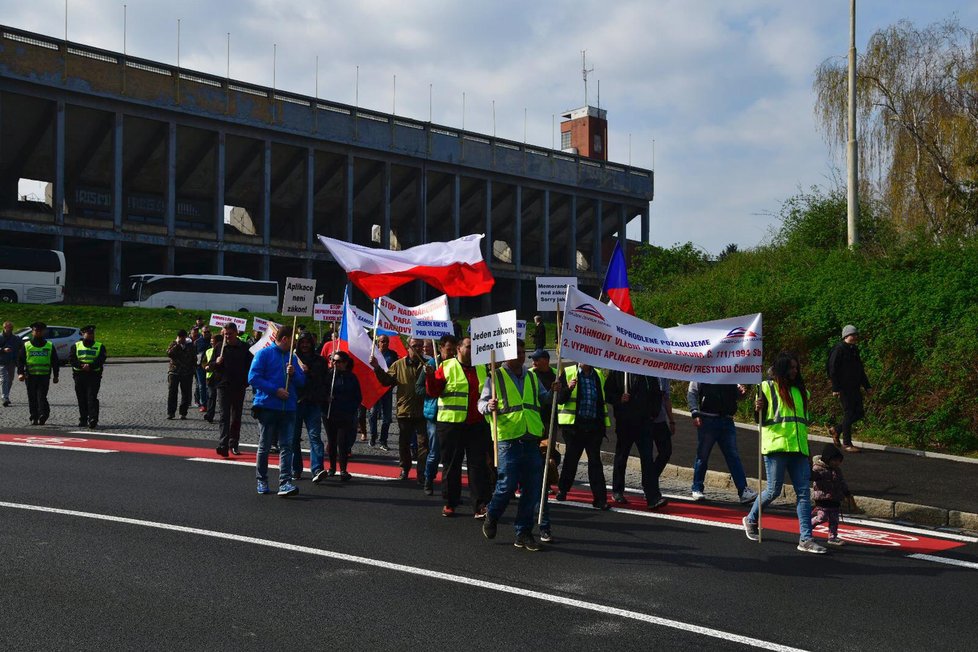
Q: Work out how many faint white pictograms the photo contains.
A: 2